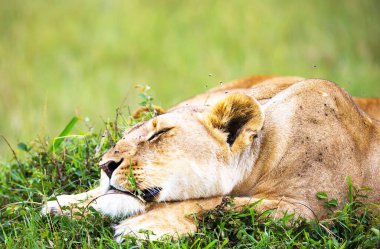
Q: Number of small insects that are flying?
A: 5